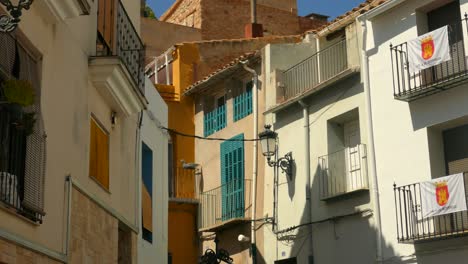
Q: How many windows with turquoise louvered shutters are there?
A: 3